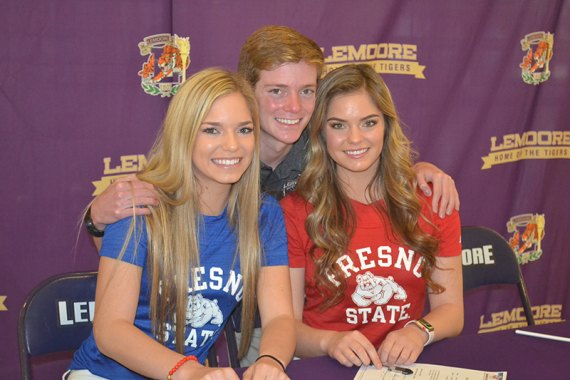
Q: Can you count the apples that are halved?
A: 0